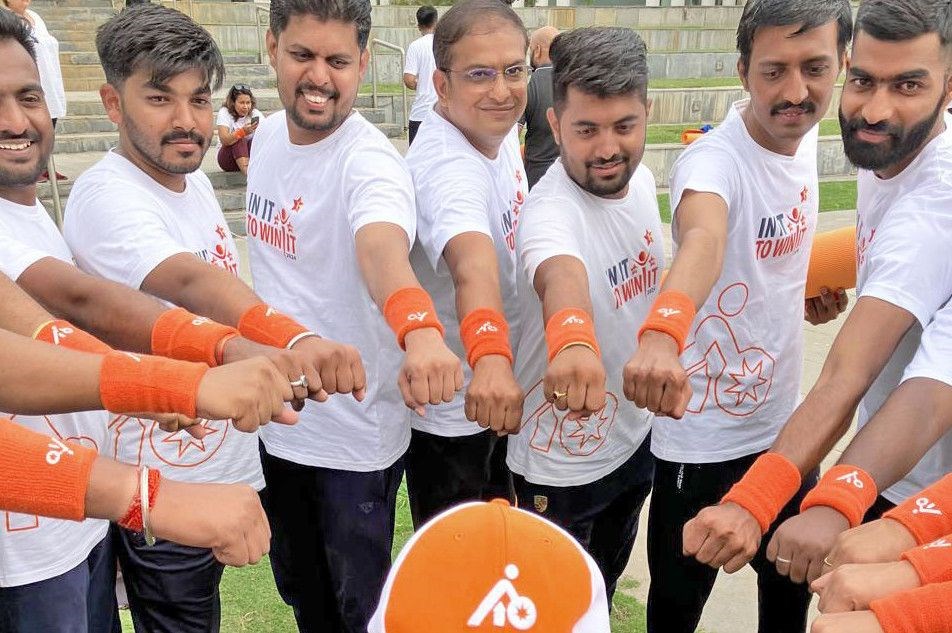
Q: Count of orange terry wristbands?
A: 14